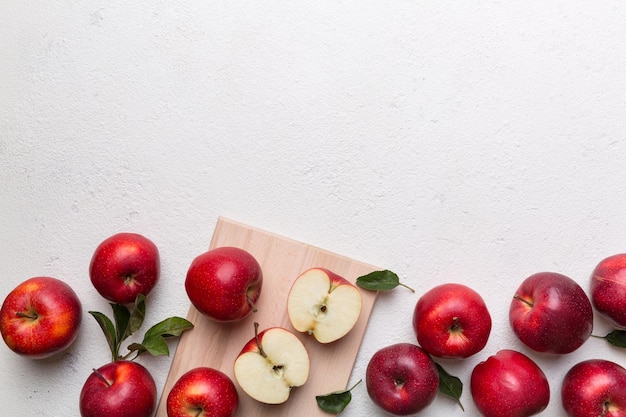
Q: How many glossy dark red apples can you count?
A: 11